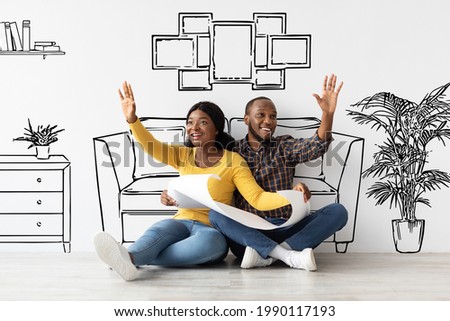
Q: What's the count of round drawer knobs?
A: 3